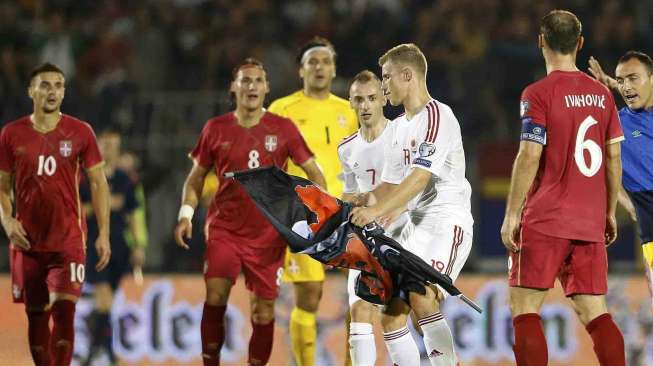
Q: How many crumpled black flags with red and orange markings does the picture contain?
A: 1